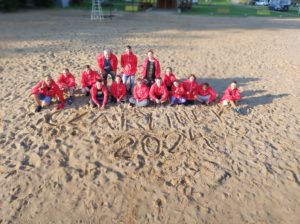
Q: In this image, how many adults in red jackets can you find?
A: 15